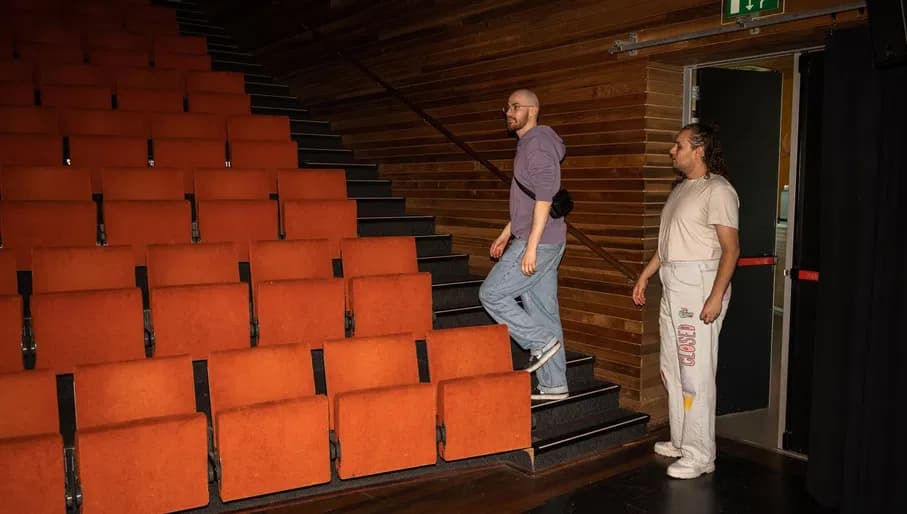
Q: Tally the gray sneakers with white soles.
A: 2